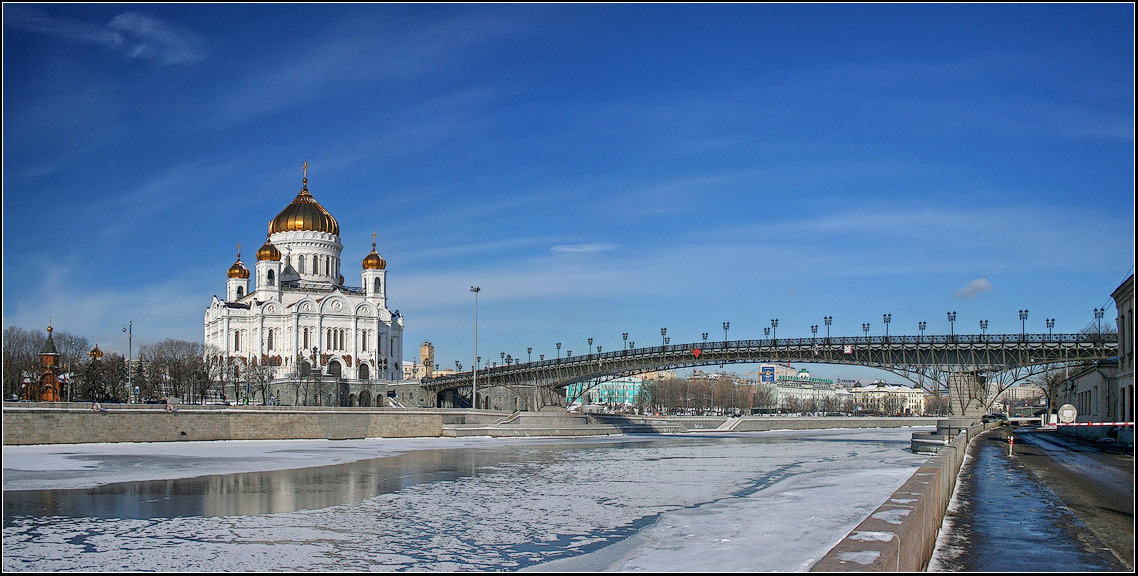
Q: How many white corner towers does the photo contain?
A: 3